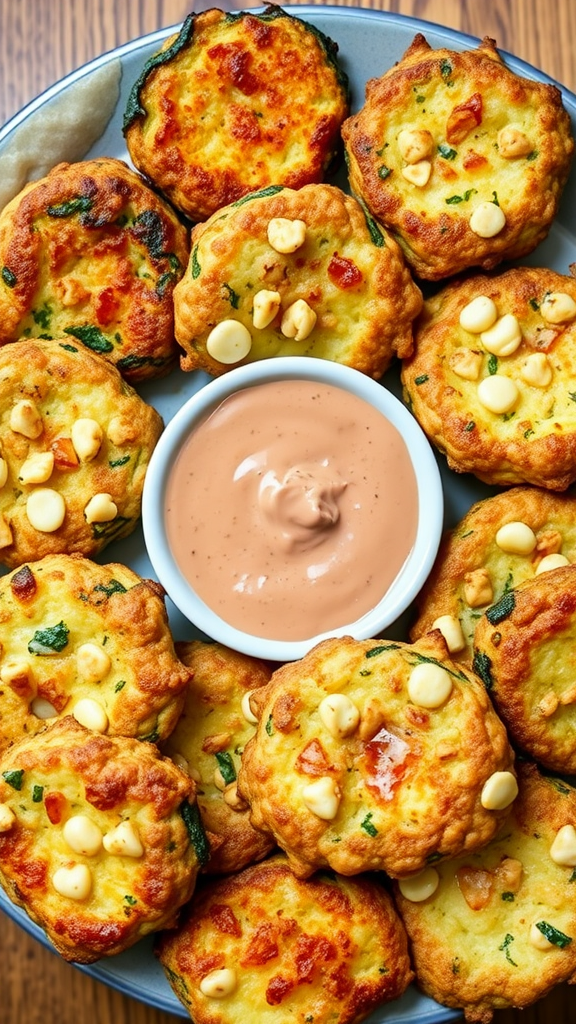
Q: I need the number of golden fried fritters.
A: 14